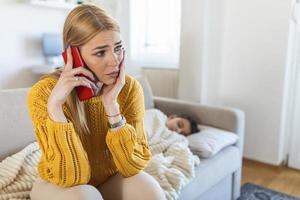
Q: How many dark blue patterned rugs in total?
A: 1